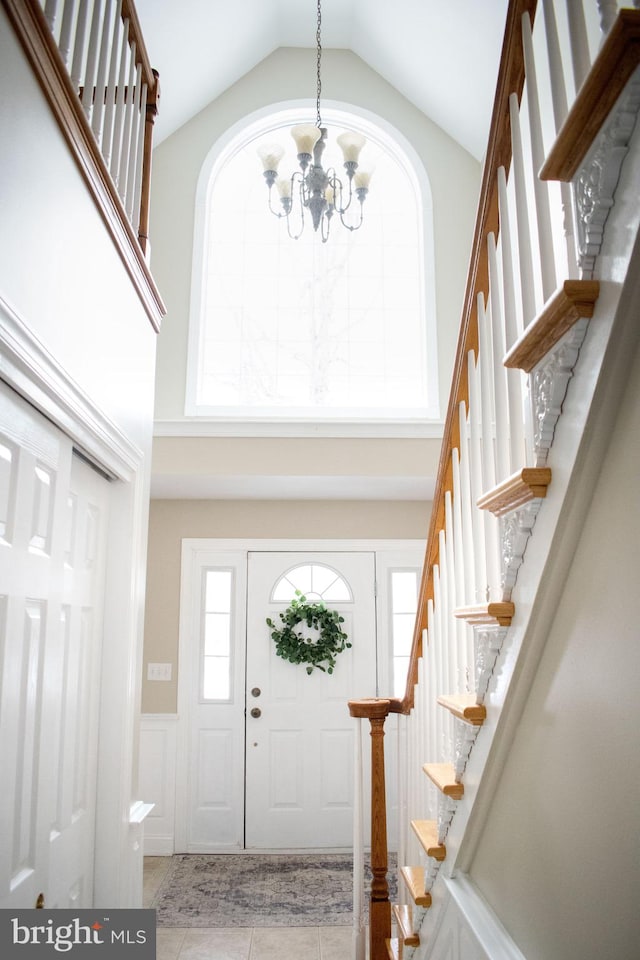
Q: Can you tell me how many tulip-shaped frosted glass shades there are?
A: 6